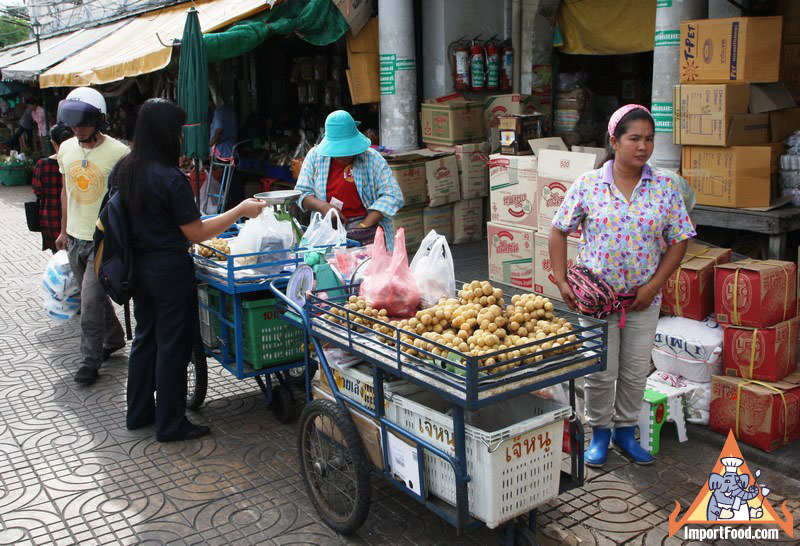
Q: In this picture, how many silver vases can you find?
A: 0